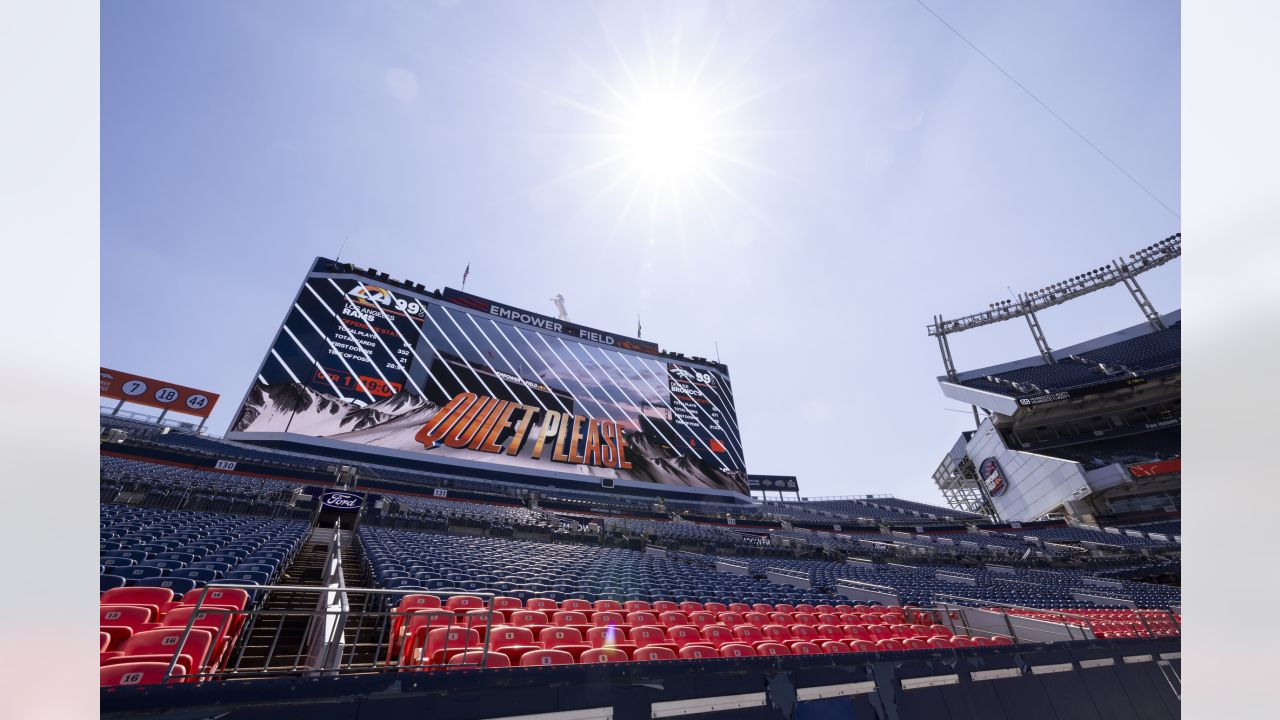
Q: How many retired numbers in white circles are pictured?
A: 3